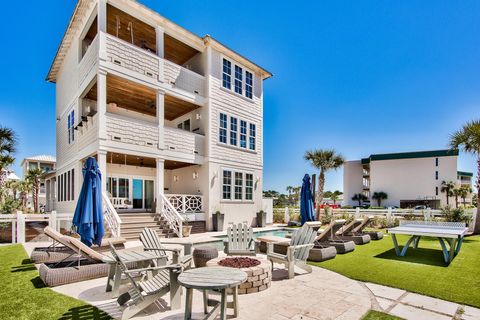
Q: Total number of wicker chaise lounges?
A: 6